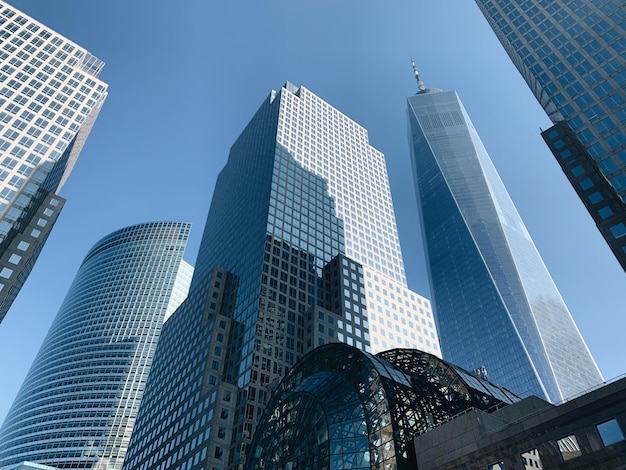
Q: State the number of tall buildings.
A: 5